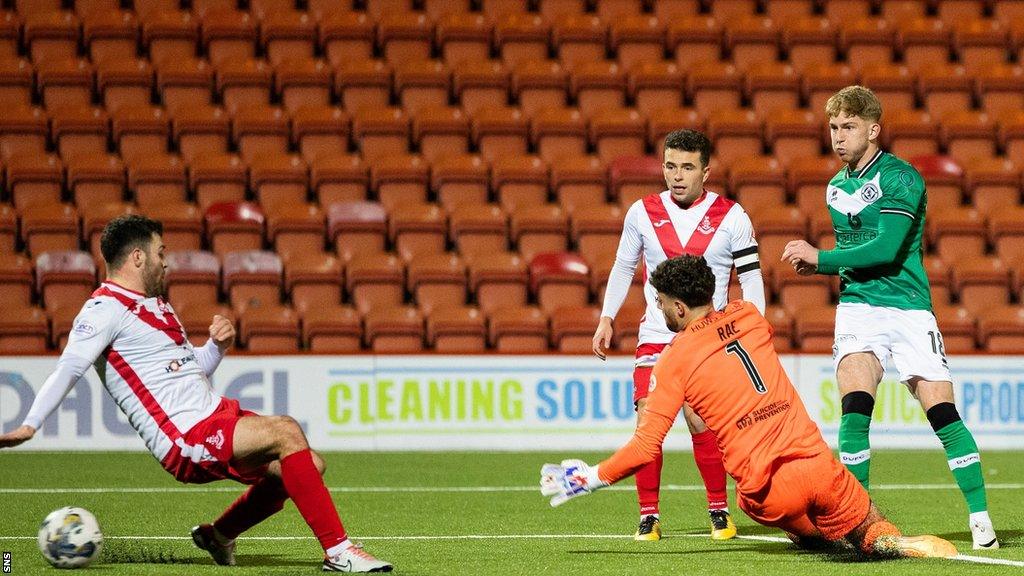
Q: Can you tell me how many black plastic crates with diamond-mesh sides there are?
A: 0